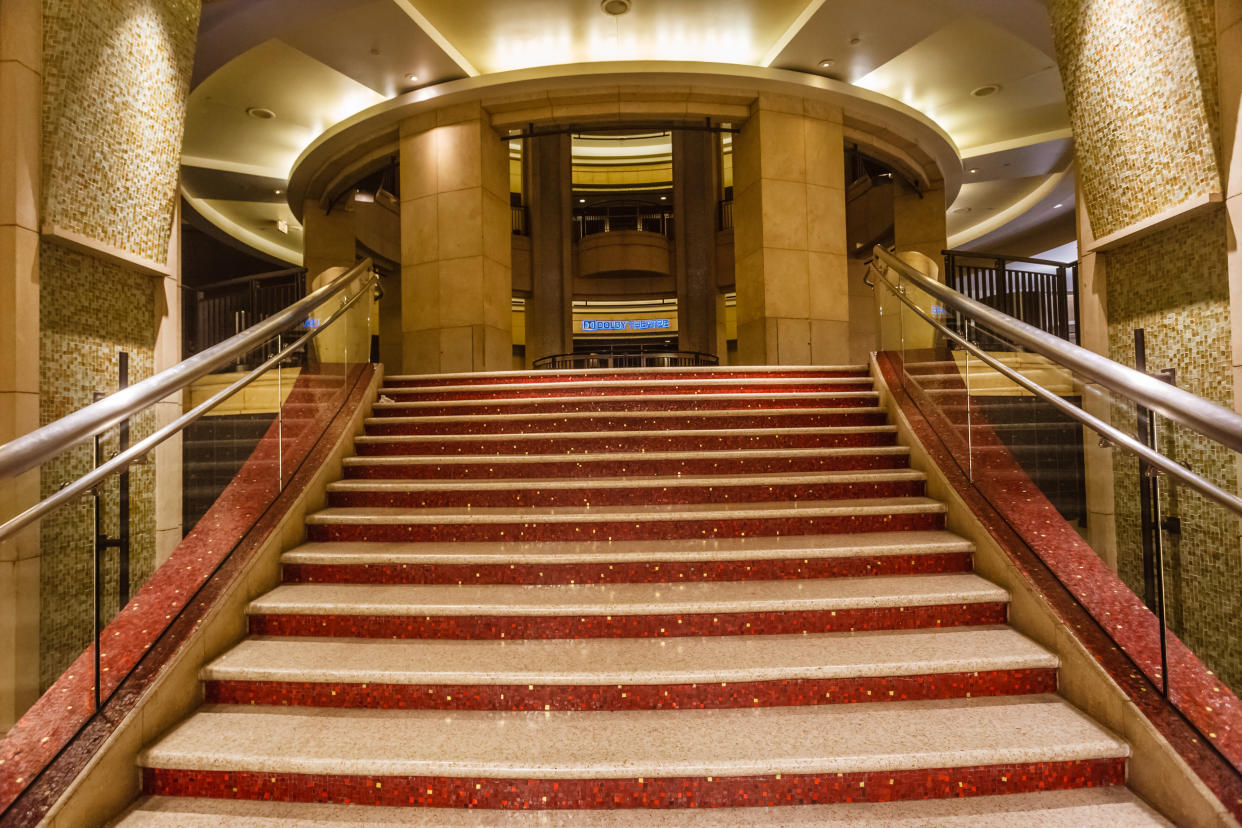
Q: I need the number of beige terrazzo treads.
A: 13